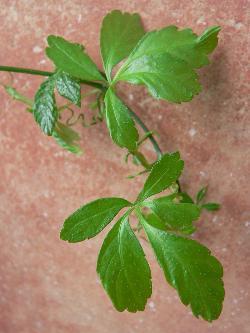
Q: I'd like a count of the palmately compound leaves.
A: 2